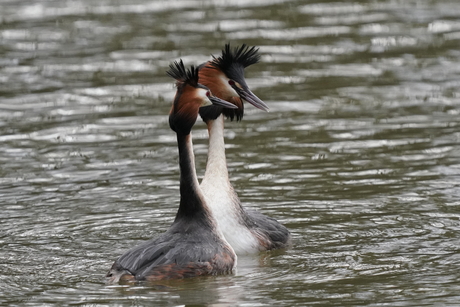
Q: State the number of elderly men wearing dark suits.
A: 0